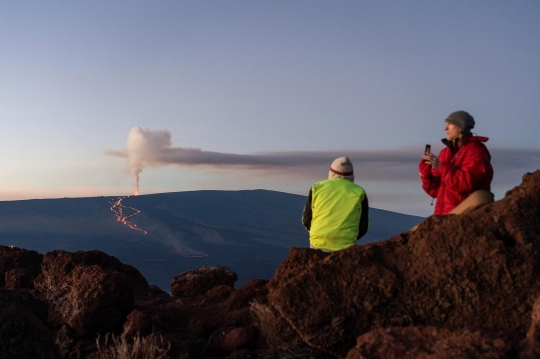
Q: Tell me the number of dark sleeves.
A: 2